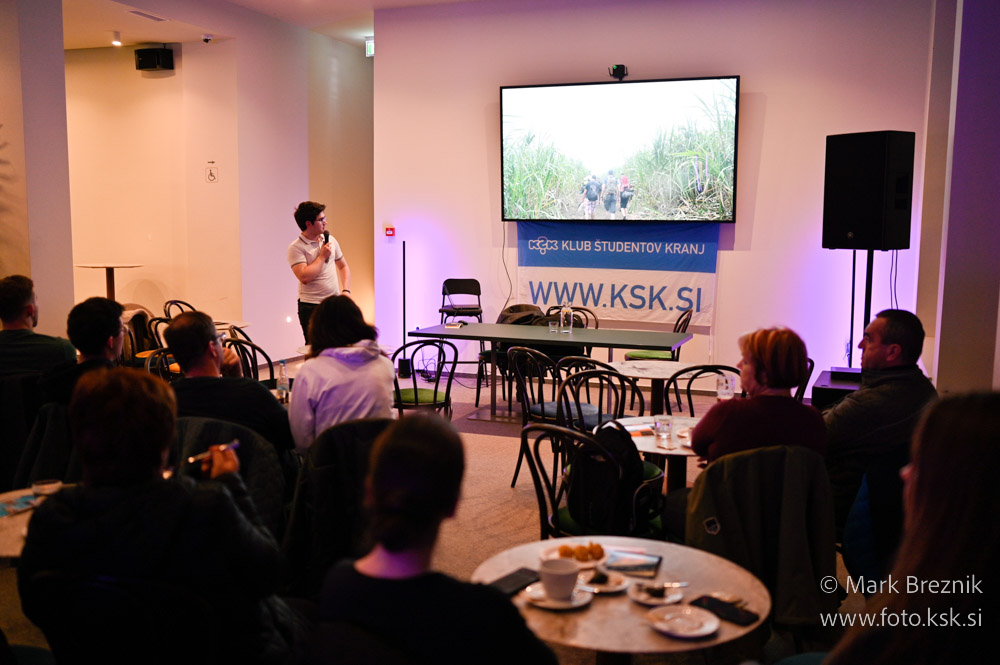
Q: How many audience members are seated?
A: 9